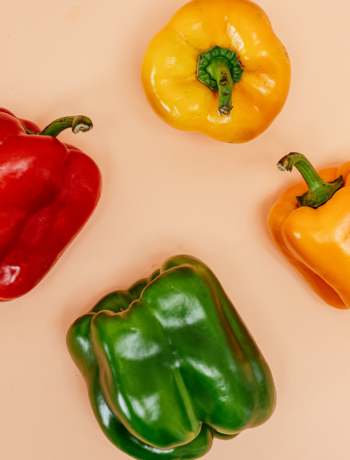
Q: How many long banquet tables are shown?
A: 0